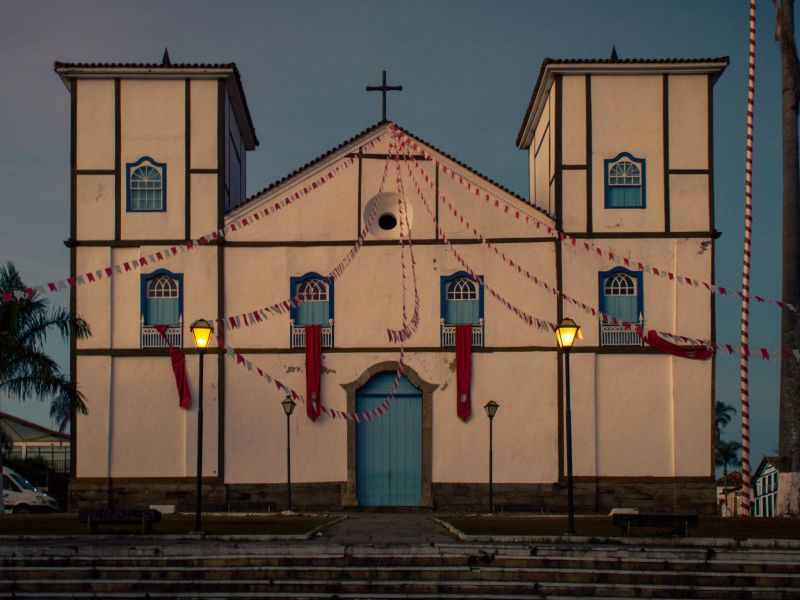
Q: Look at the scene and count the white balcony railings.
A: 4